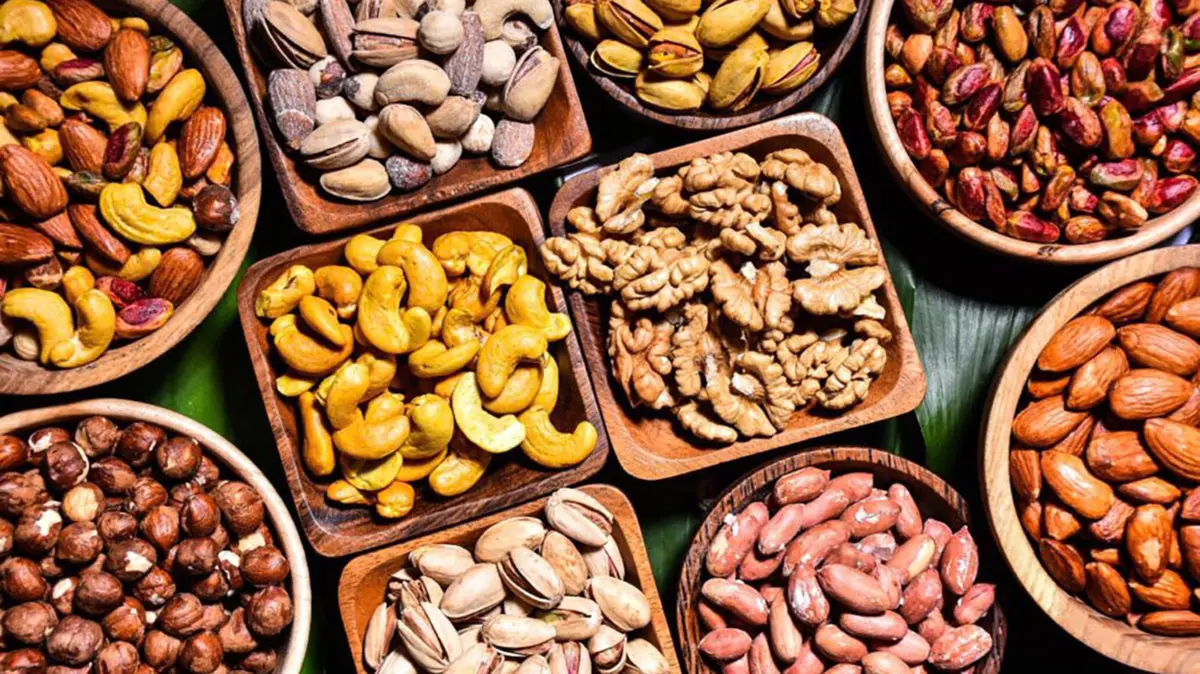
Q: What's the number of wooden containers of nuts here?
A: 10